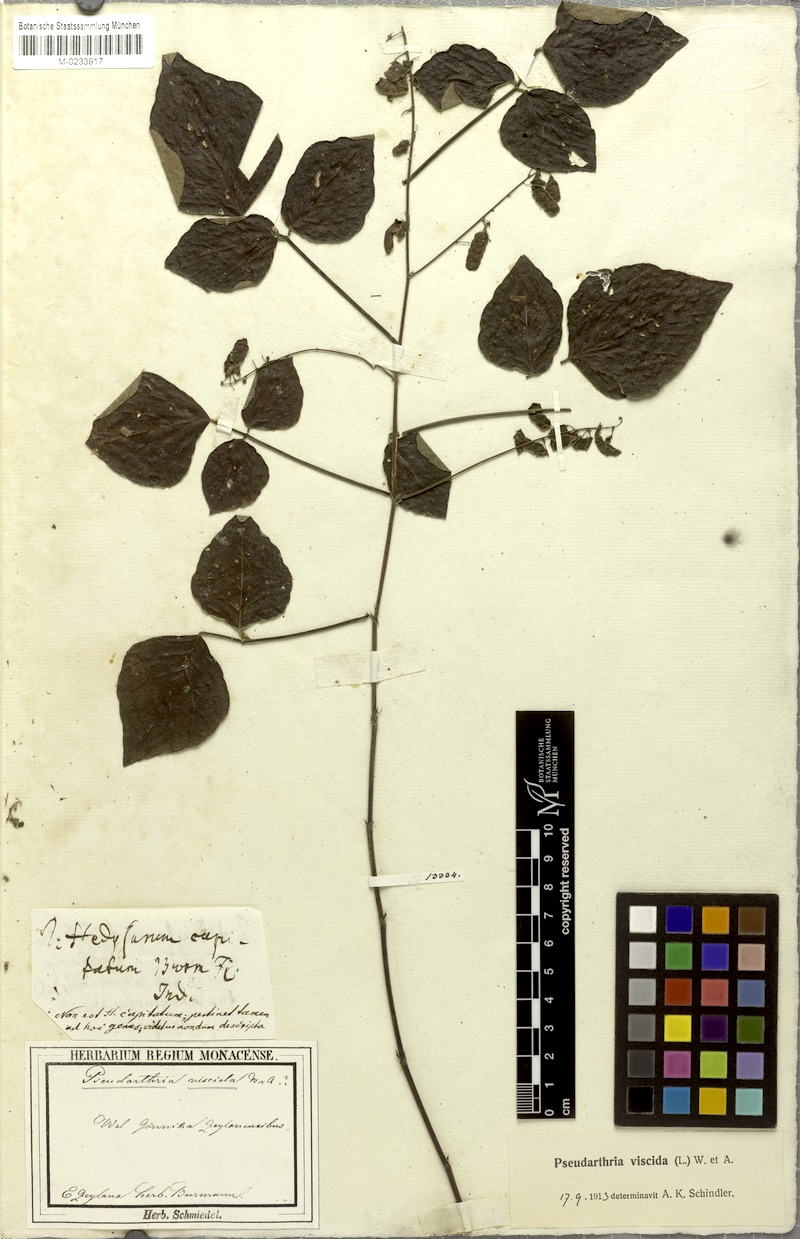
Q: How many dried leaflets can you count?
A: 14